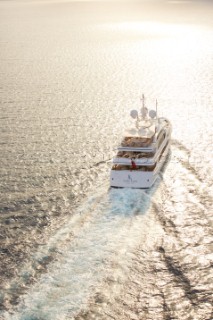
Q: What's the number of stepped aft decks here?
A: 3